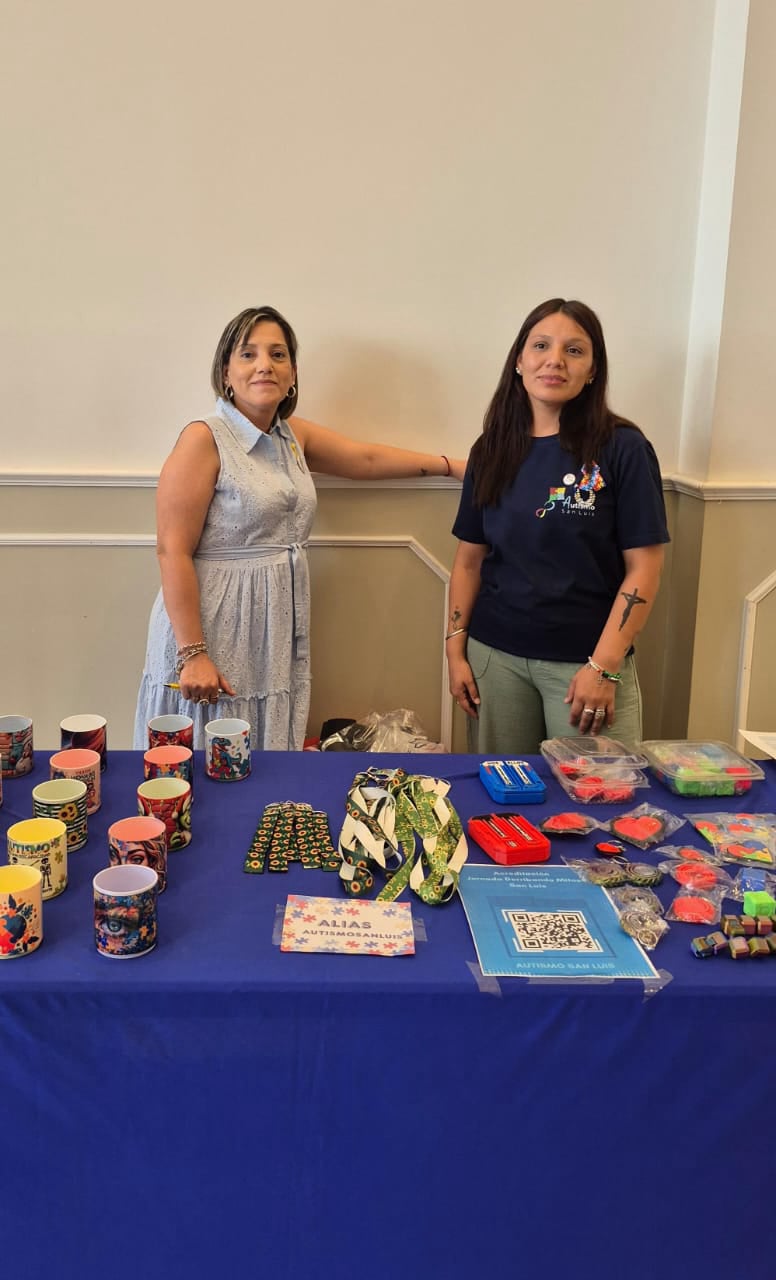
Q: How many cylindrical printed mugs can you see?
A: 12